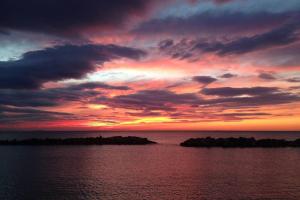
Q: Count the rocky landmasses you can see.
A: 2